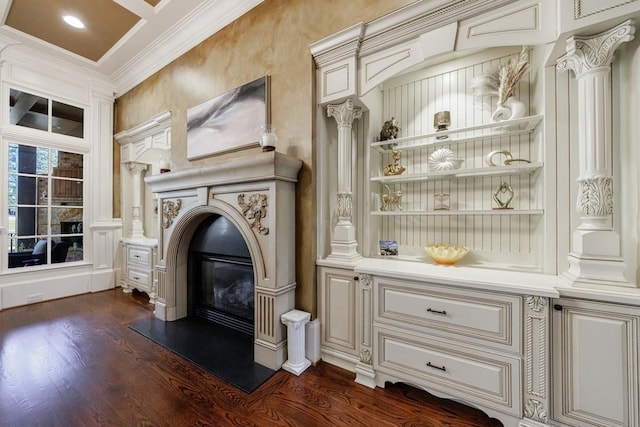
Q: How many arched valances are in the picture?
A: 2